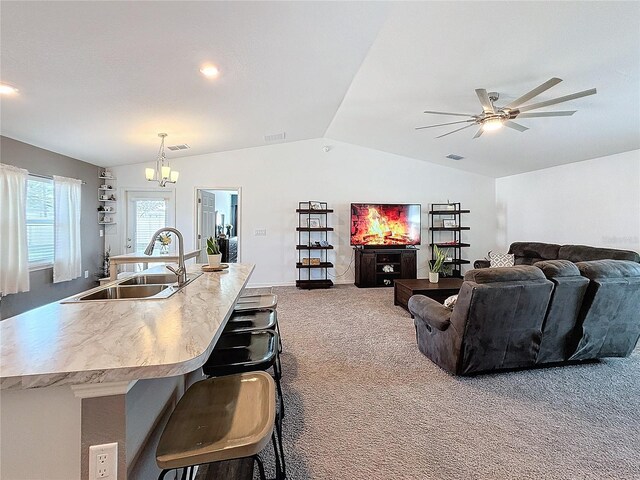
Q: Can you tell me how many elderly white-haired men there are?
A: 0